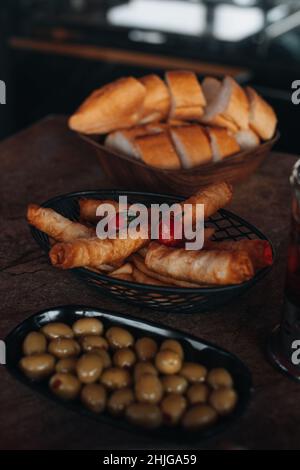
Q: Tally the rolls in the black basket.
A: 6